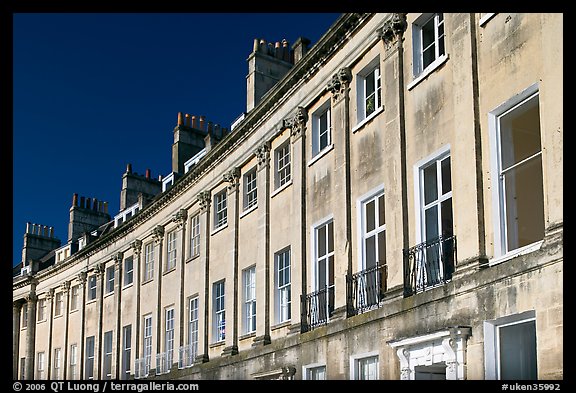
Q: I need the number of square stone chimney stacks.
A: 5